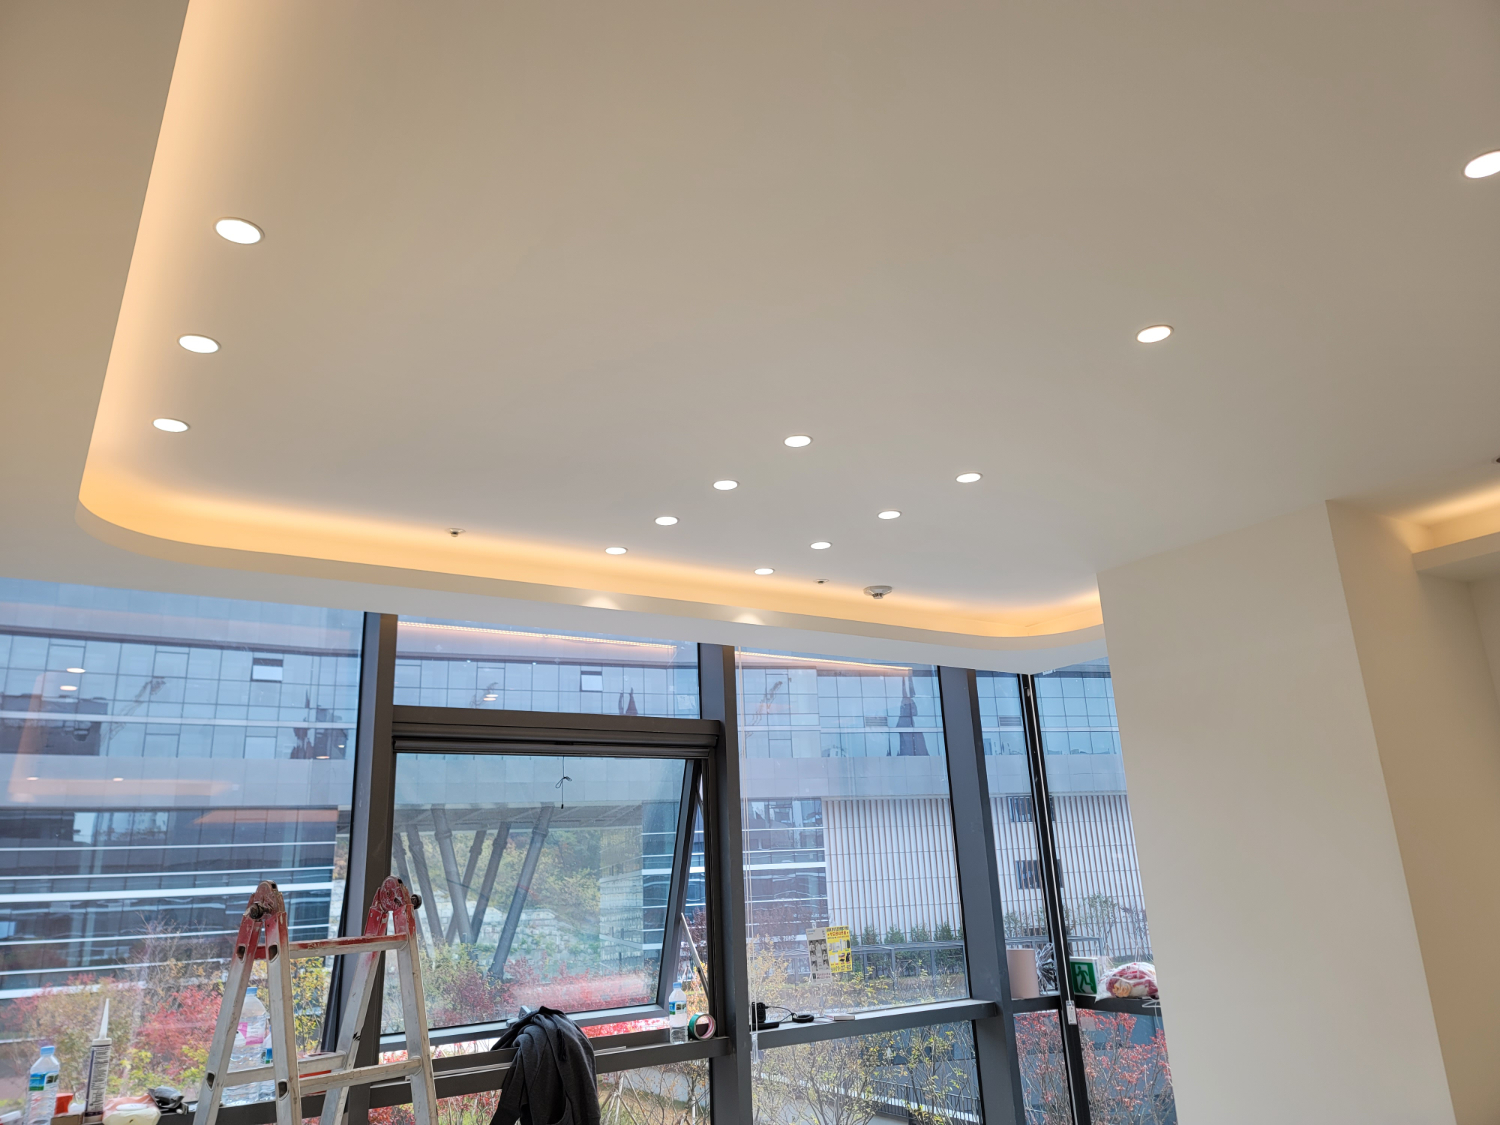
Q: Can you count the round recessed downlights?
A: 13